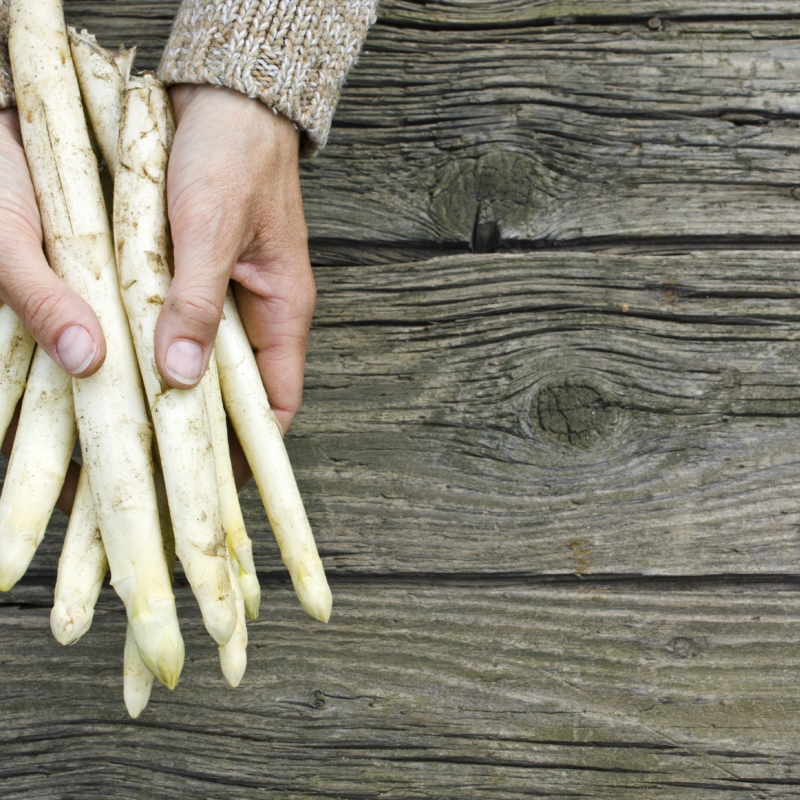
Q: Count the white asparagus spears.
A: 9